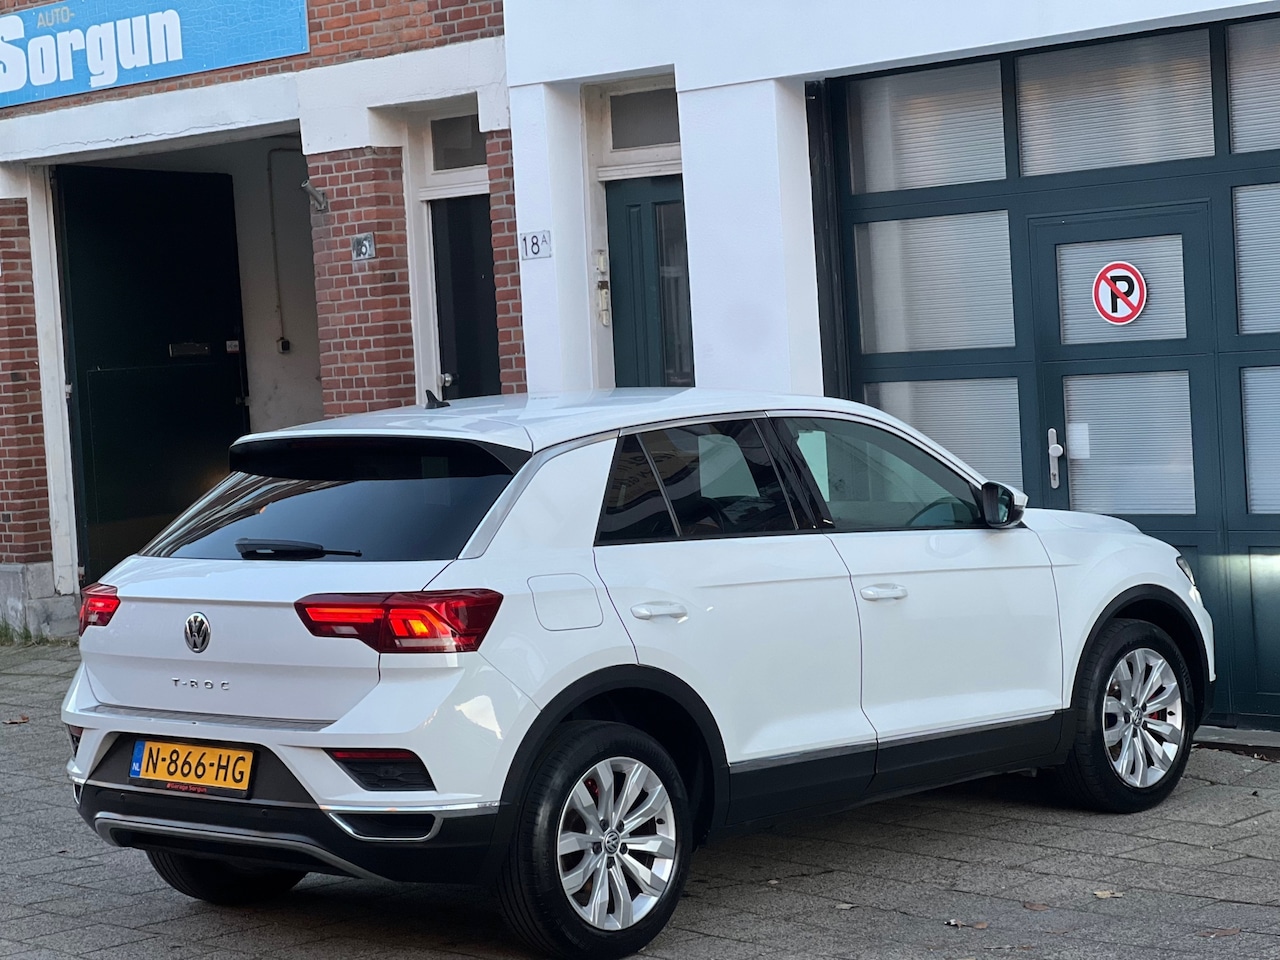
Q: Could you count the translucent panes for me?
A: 9